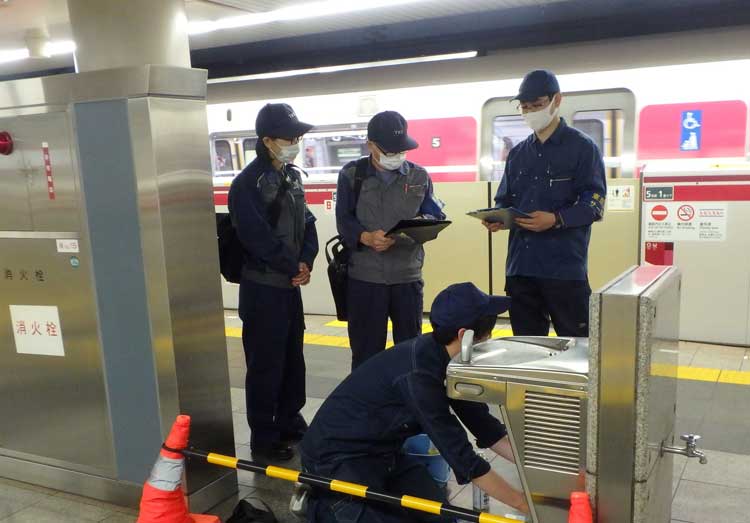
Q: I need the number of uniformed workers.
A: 4